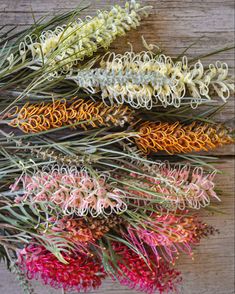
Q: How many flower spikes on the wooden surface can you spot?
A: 10